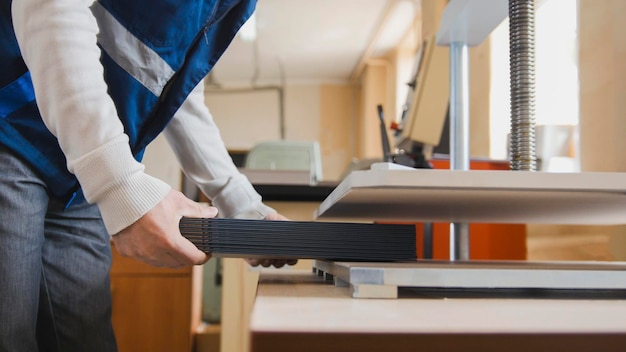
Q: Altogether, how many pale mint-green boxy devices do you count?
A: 1